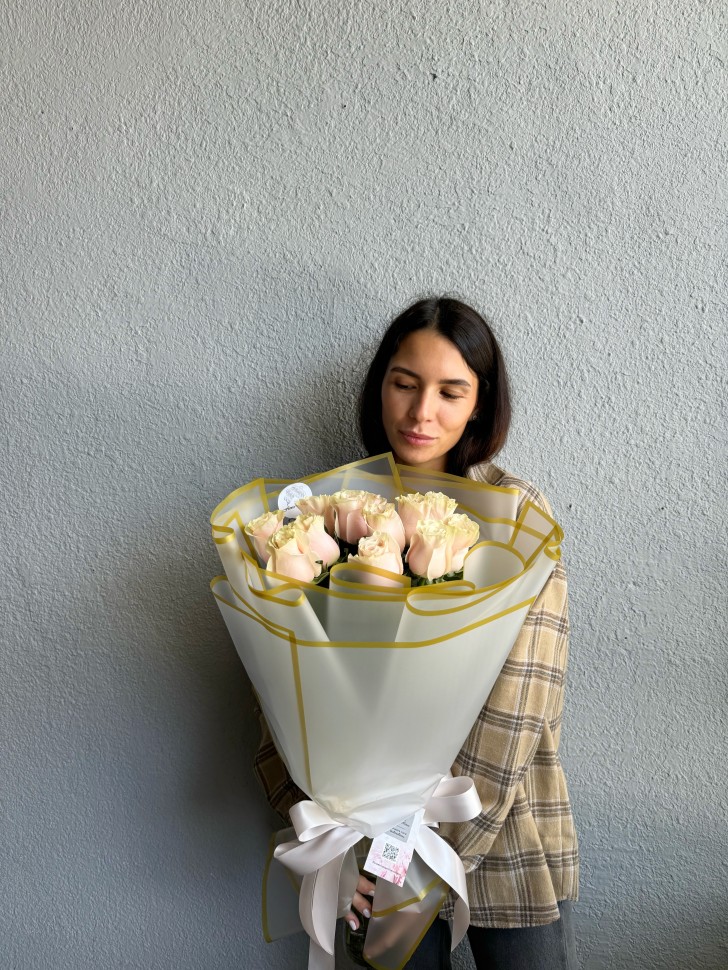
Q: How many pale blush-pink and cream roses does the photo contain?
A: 11